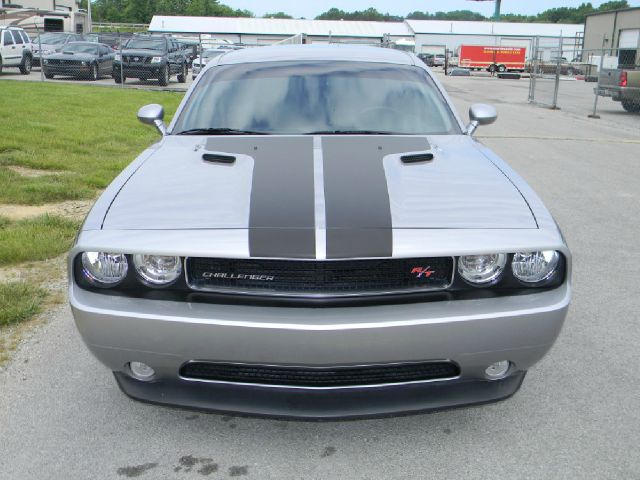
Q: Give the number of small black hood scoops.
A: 2